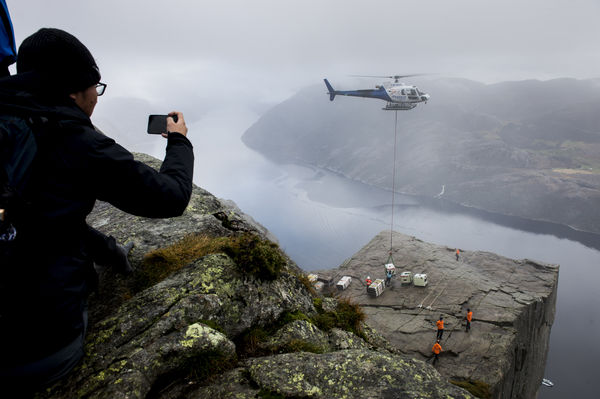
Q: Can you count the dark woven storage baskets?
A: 0